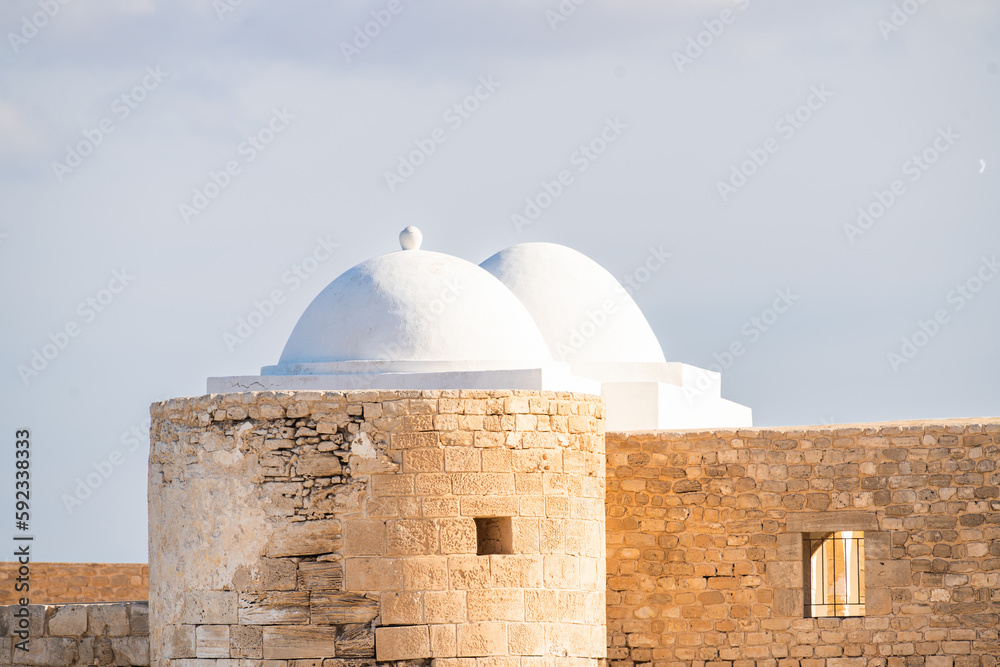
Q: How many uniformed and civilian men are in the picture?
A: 0